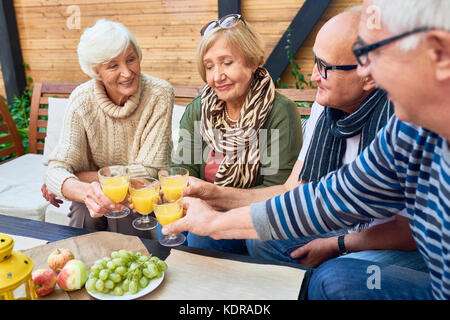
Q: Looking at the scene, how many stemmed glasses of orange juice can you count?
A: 4